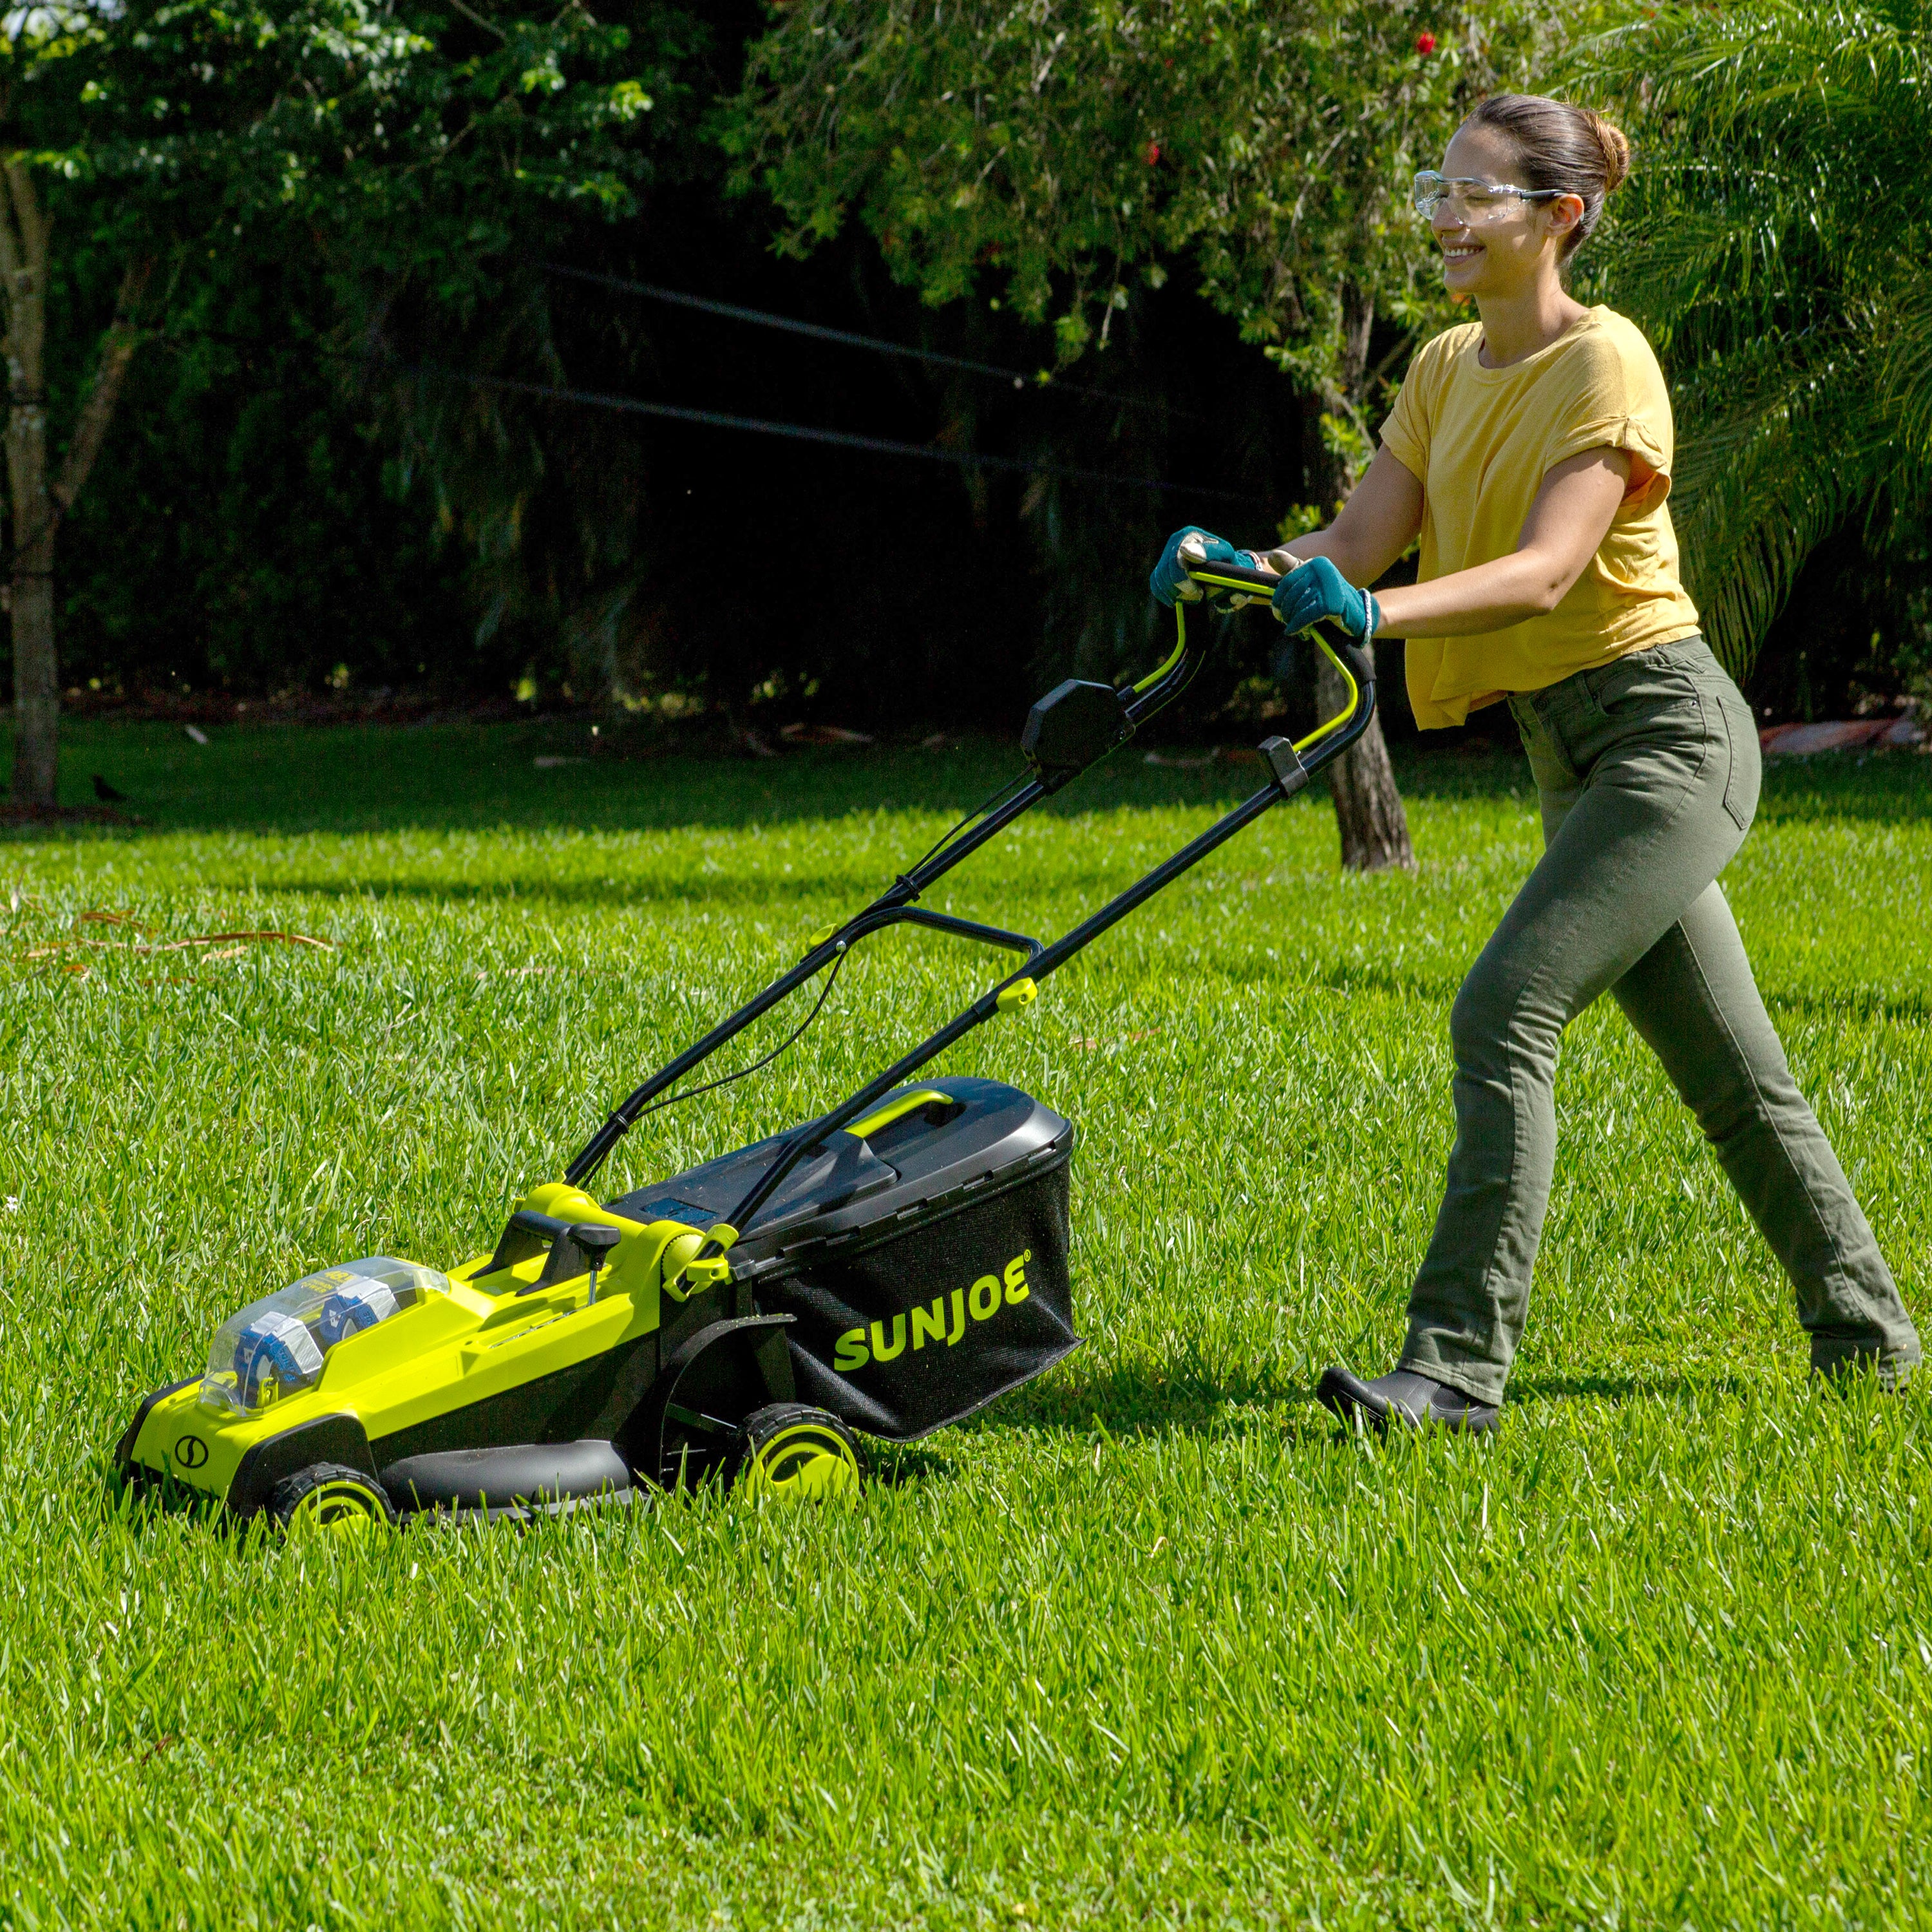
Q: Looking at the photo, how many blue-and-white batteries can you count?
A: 2